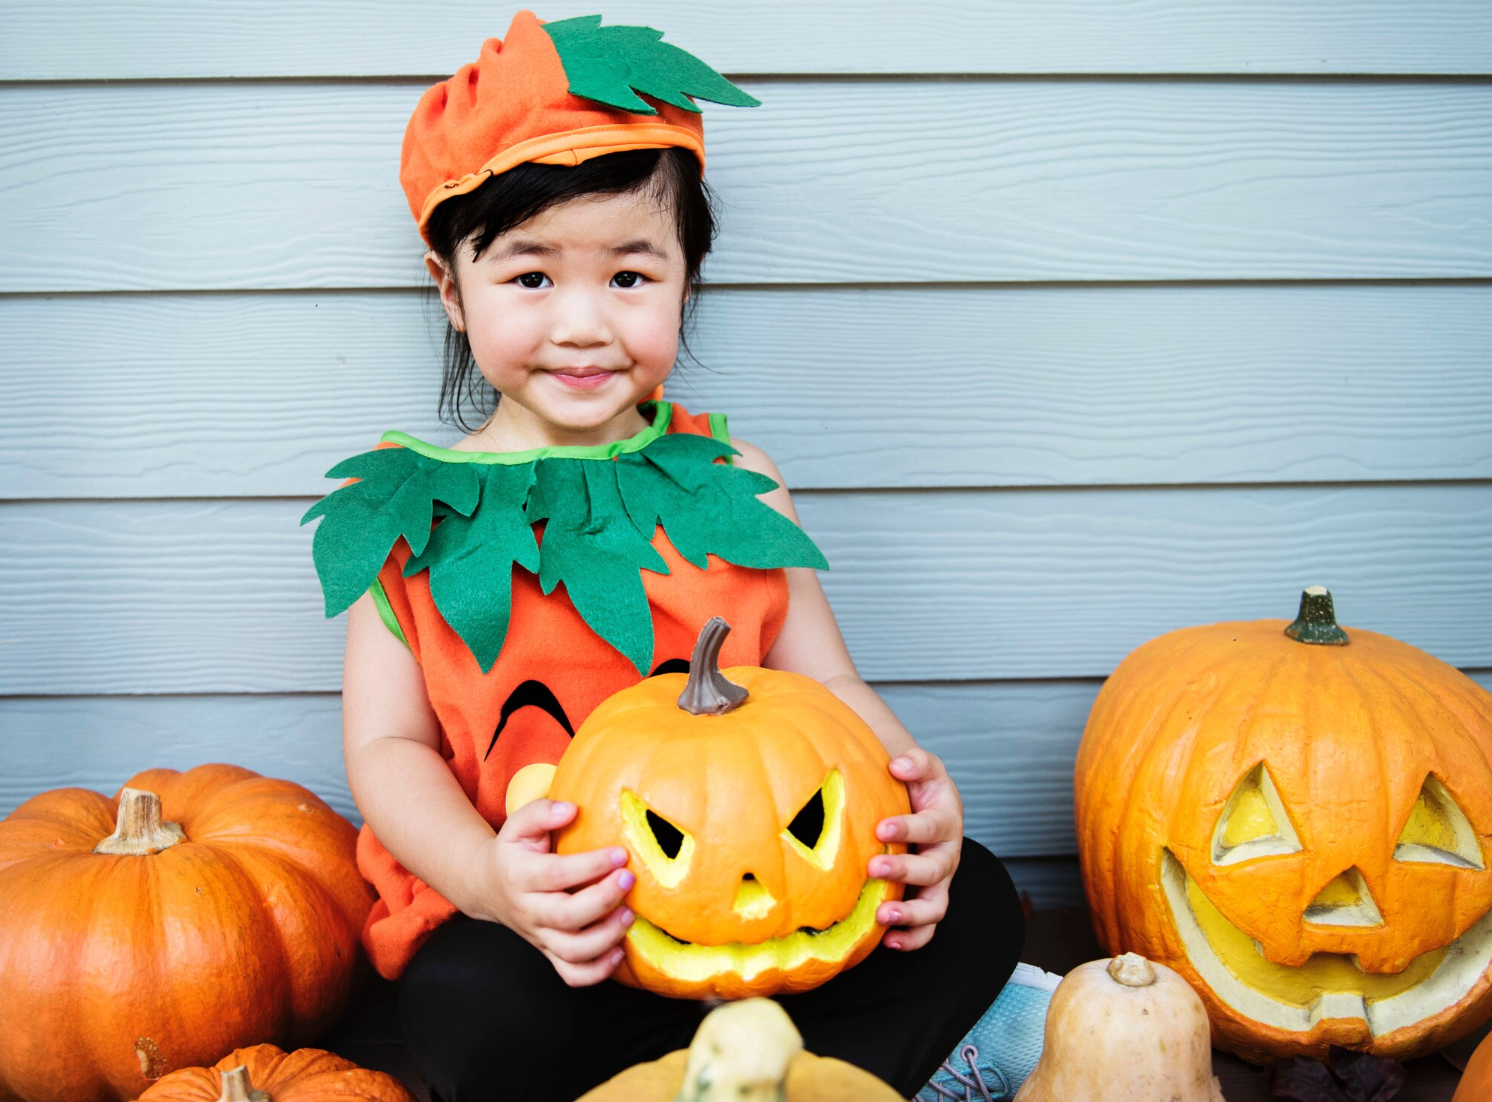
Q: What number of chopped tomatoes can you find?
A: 0